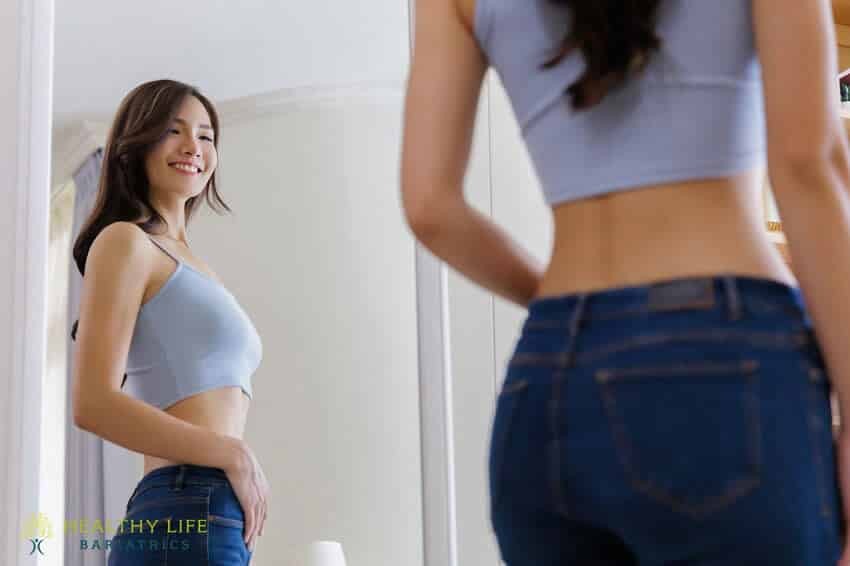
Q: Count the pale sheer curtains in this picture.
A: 1